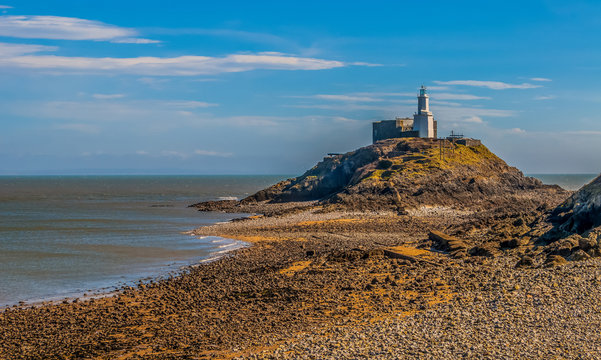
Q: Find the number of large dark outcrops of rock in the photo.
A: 2